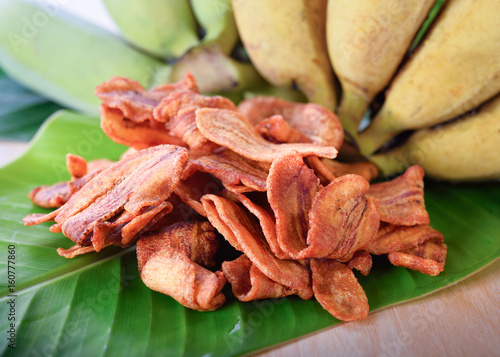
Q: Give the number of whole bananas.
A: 7